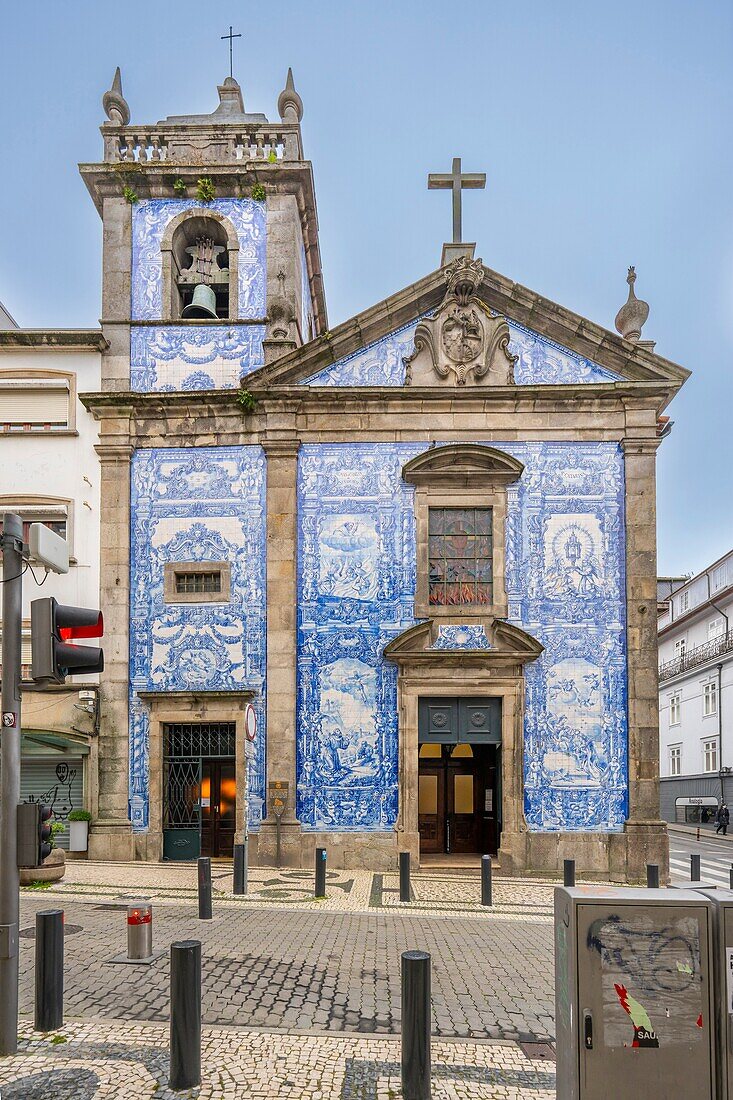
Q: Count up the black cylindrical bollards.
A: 11